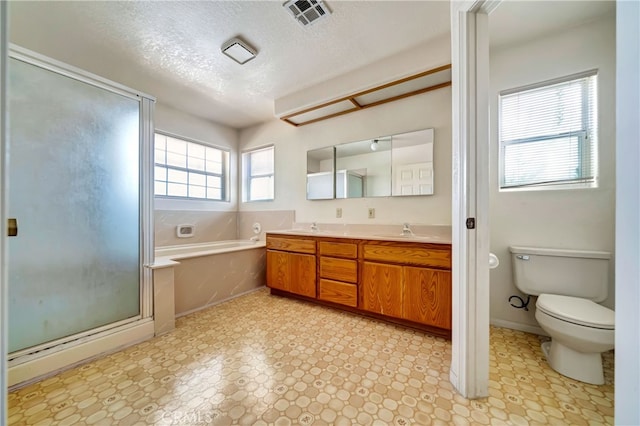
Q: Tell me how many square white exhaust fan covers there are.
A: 1